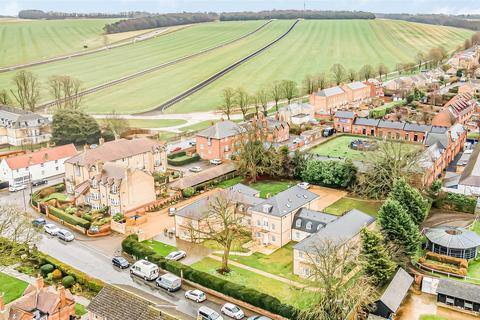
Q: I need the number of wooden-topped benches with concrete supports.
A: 0